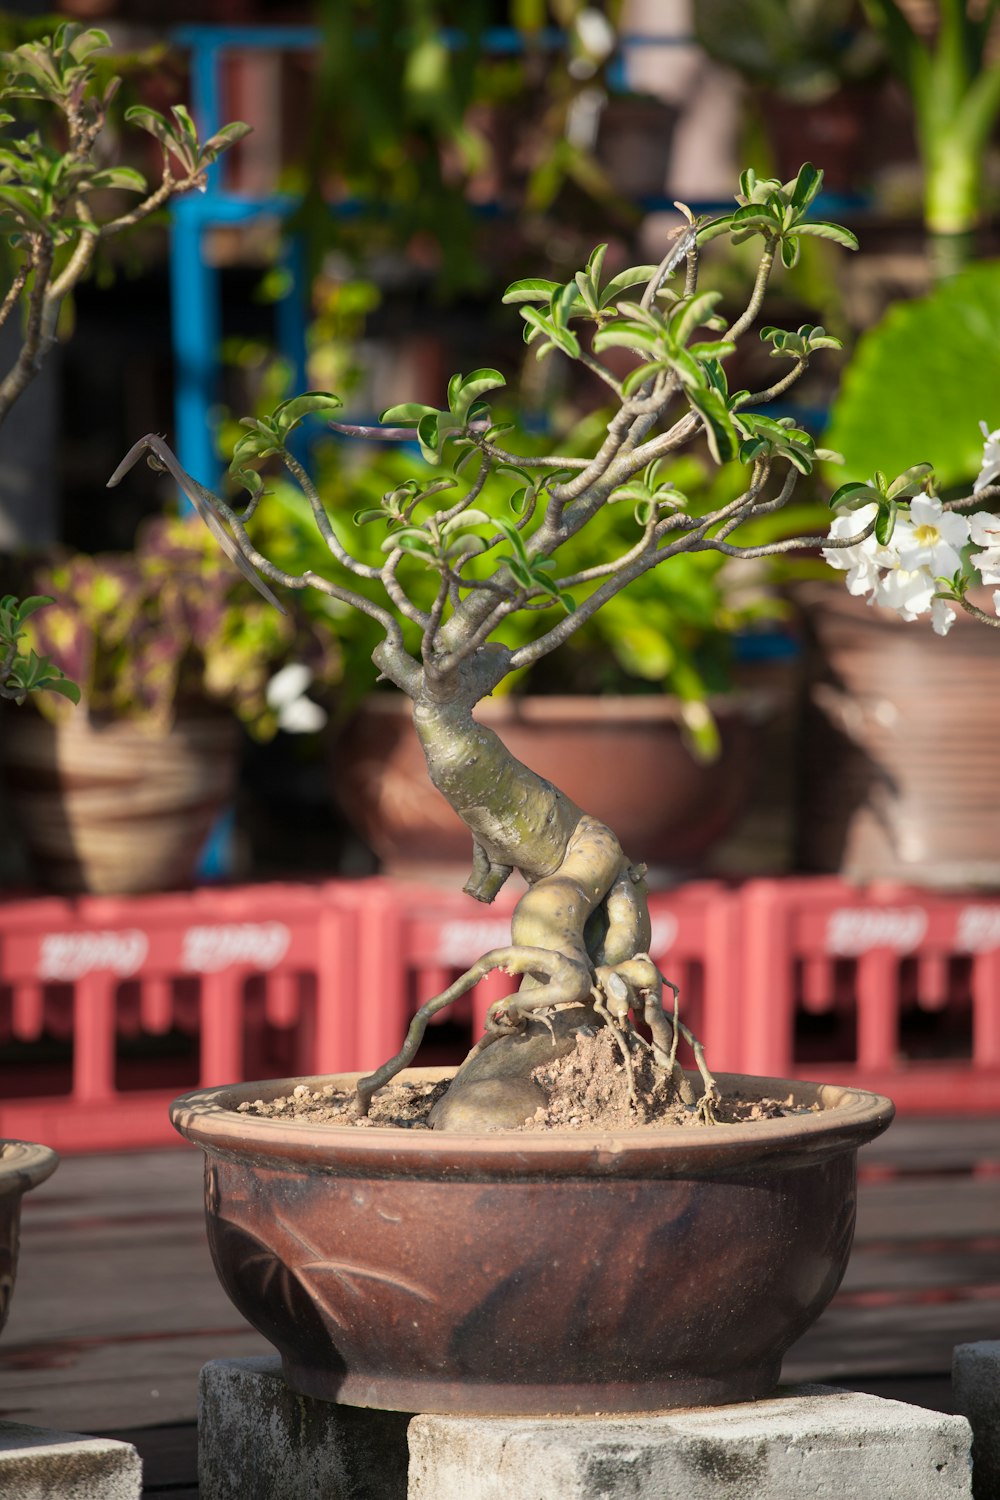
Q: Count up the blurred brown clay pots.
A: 3